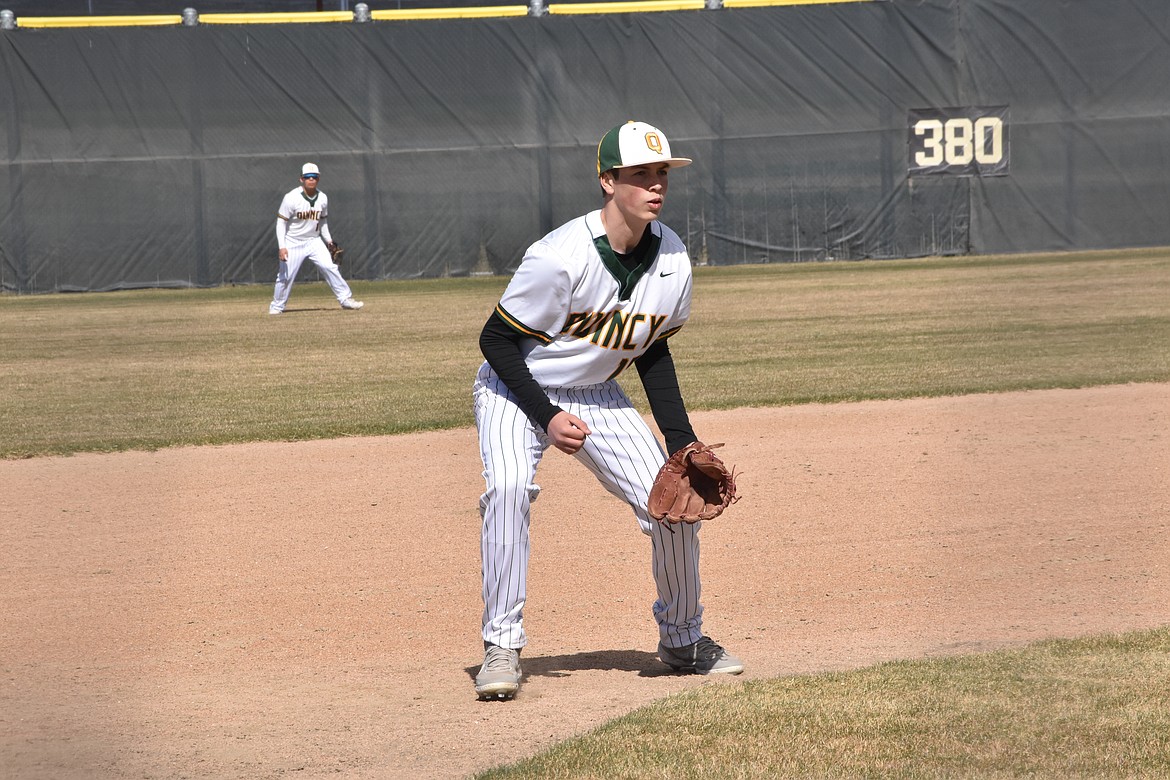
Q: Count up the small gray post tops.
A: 5